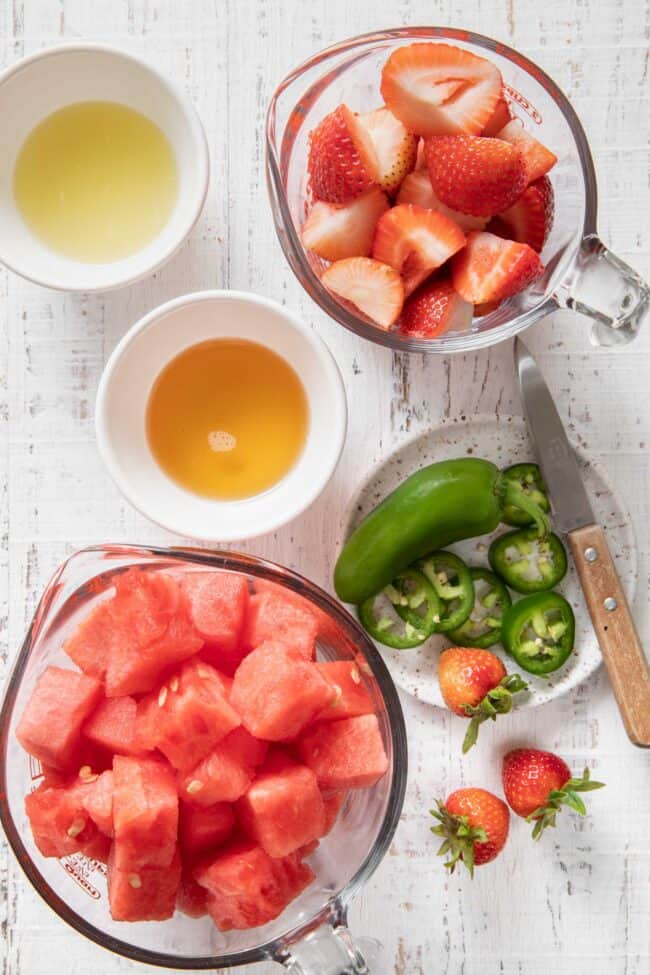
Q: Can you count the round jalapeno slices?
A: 6